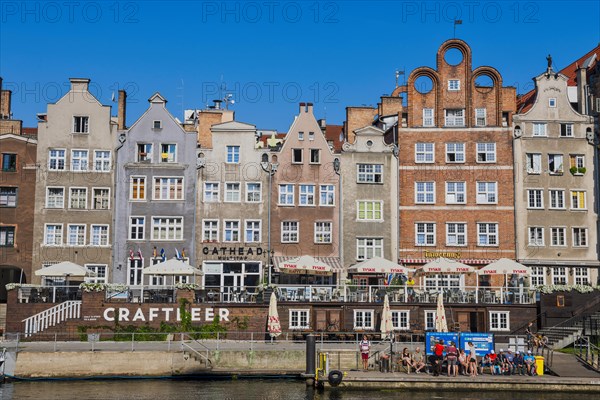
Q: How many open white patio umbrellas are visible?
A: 6